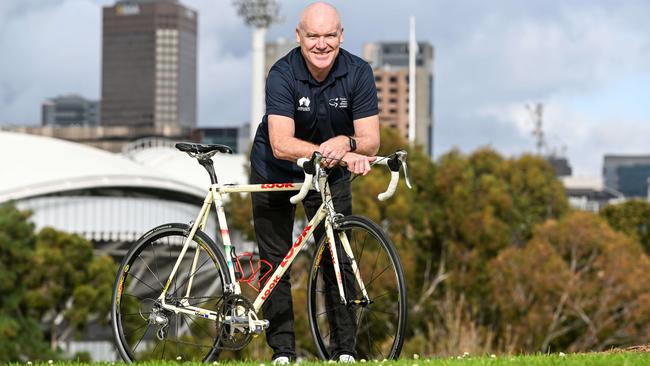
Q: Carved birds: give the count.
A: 0